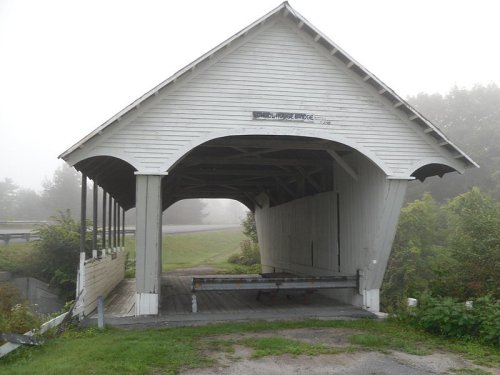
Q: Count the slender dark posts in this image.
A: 7